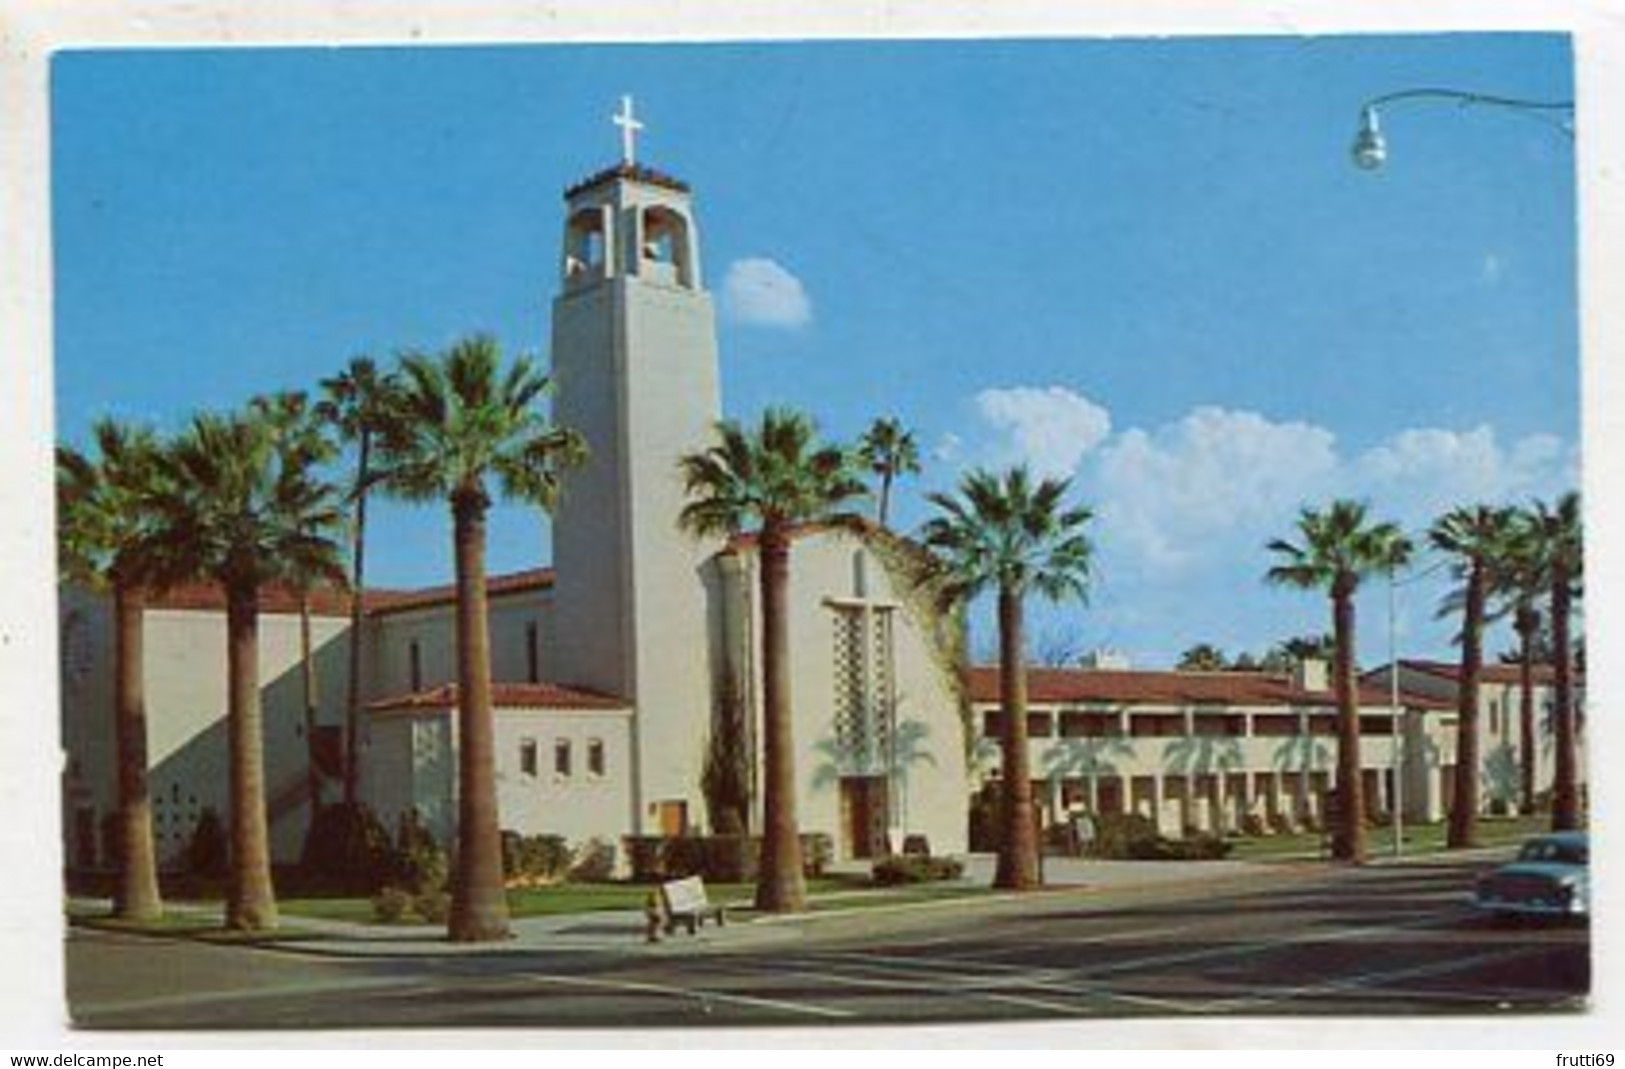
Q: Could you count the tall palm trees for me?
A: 12